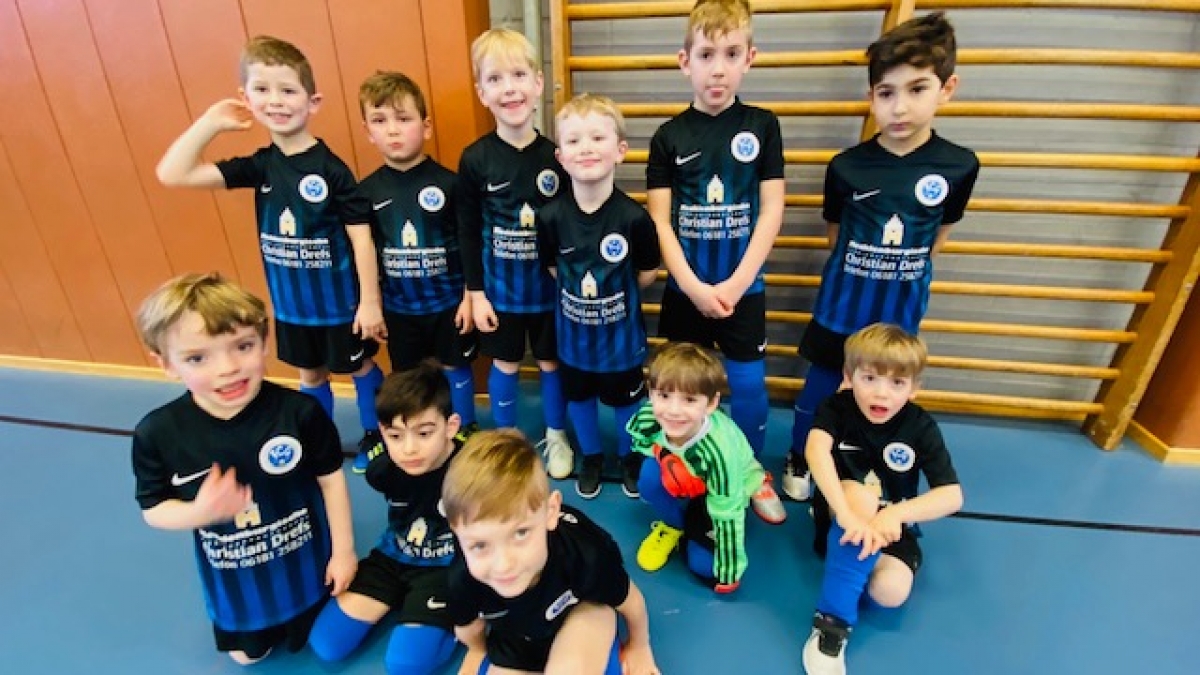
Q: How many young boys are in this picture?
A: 11